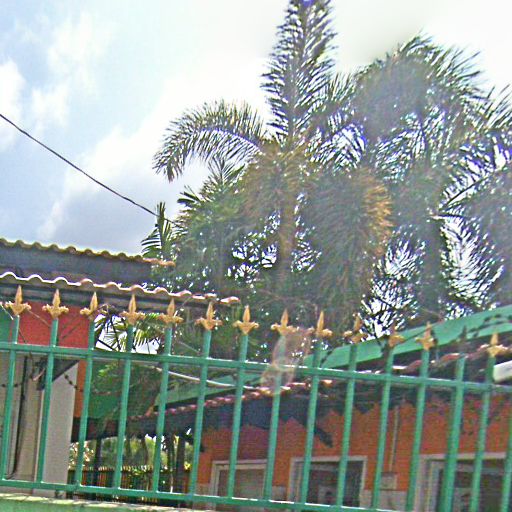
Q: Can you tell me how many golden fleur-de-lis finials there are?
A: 13